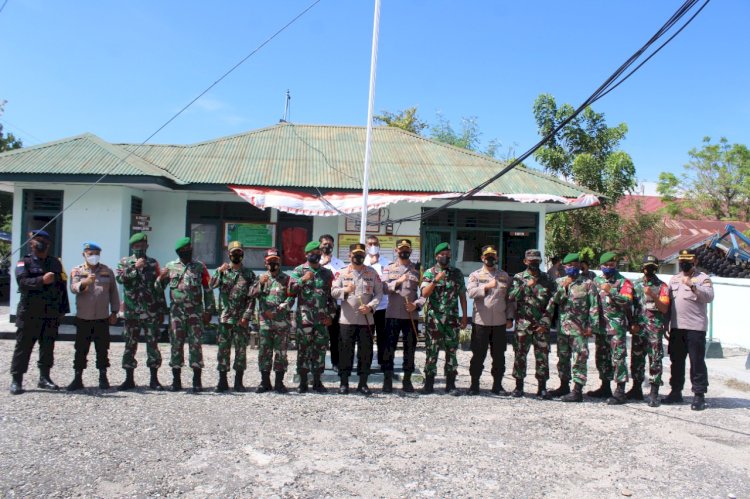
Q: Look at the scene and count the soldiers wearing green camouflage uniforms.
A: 10